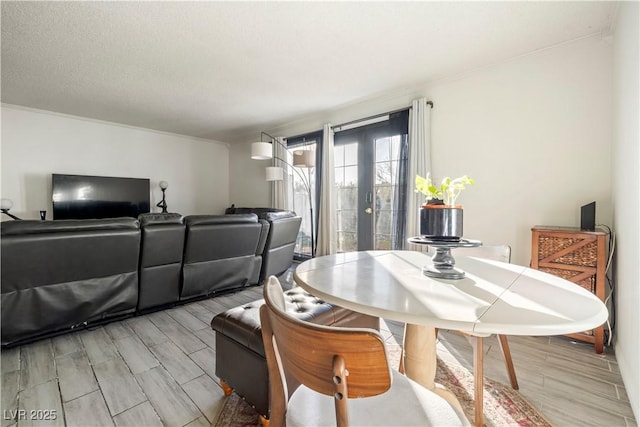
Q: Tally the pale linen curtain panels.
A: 3